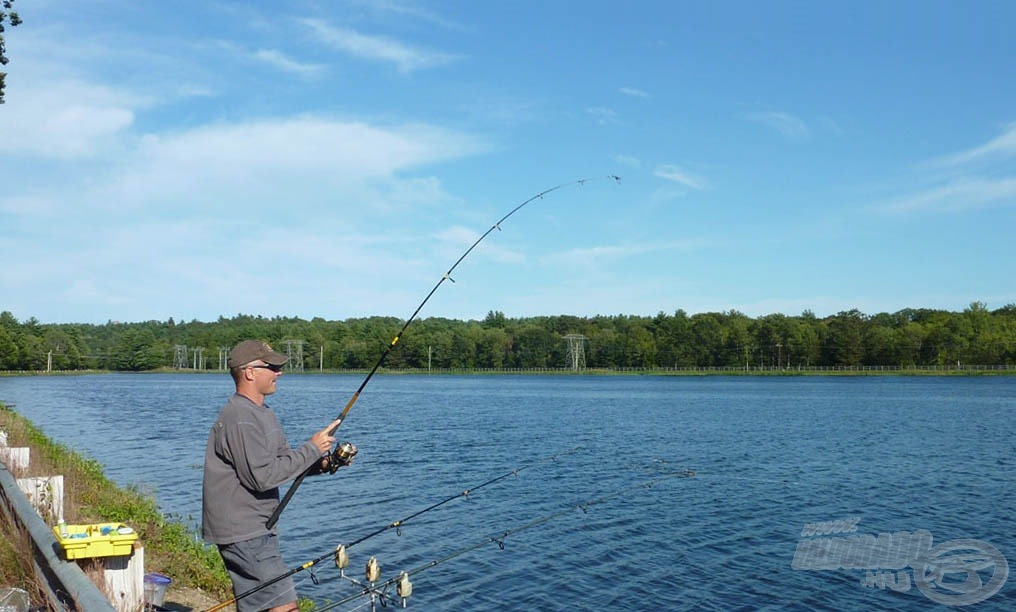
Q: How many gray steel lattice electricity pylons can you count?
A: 3